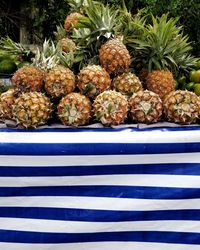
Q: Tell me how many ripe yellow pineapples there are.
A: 14